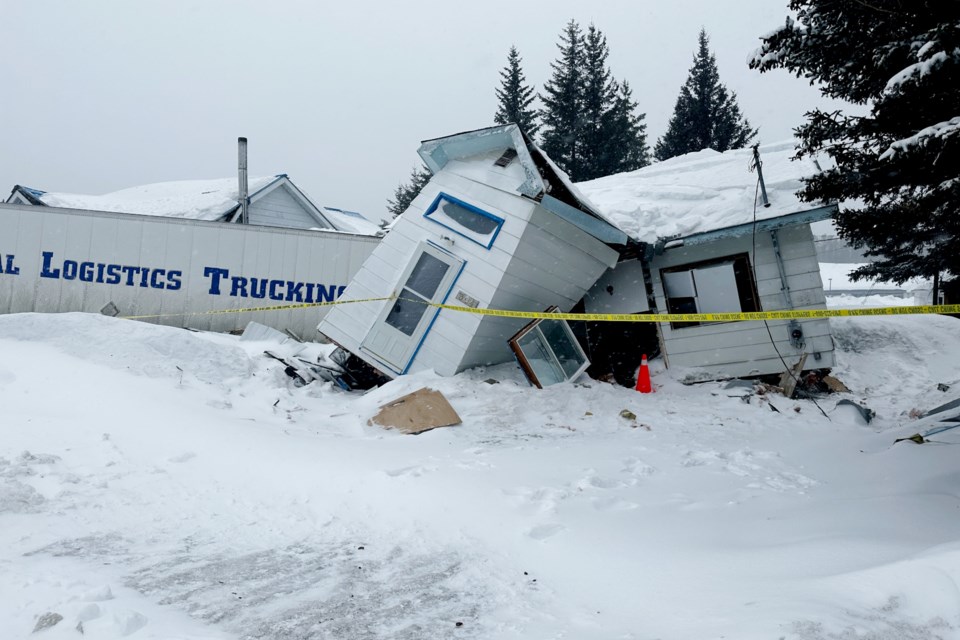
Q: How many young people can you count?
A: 0